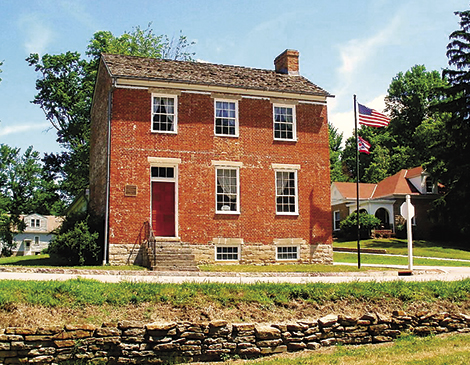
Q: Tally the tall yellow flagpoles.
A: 0